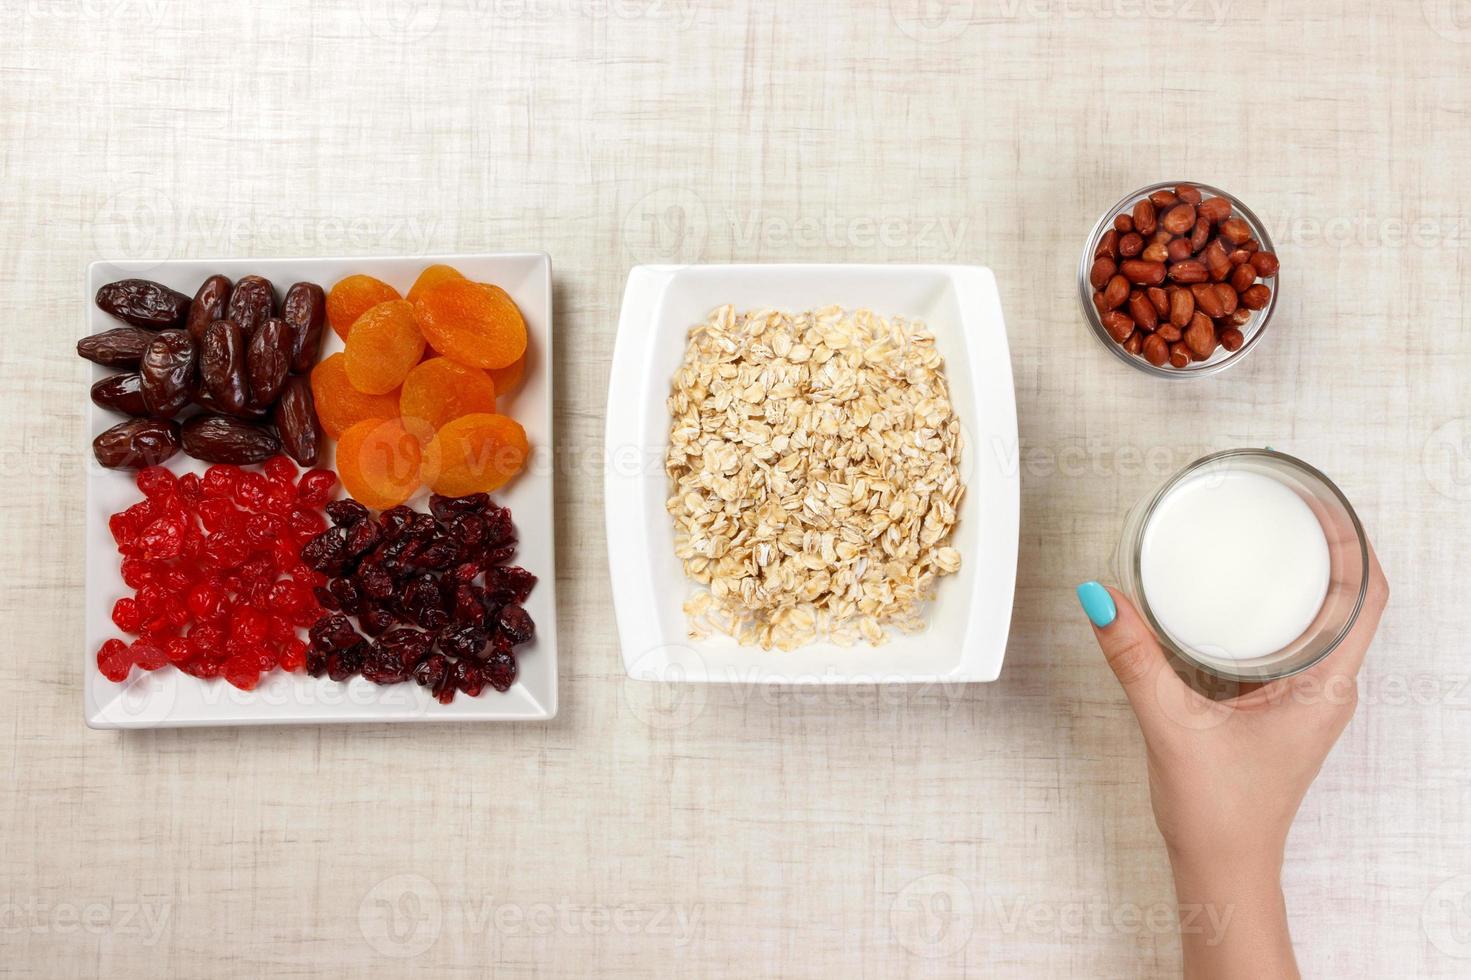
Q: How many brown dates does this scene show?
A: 13